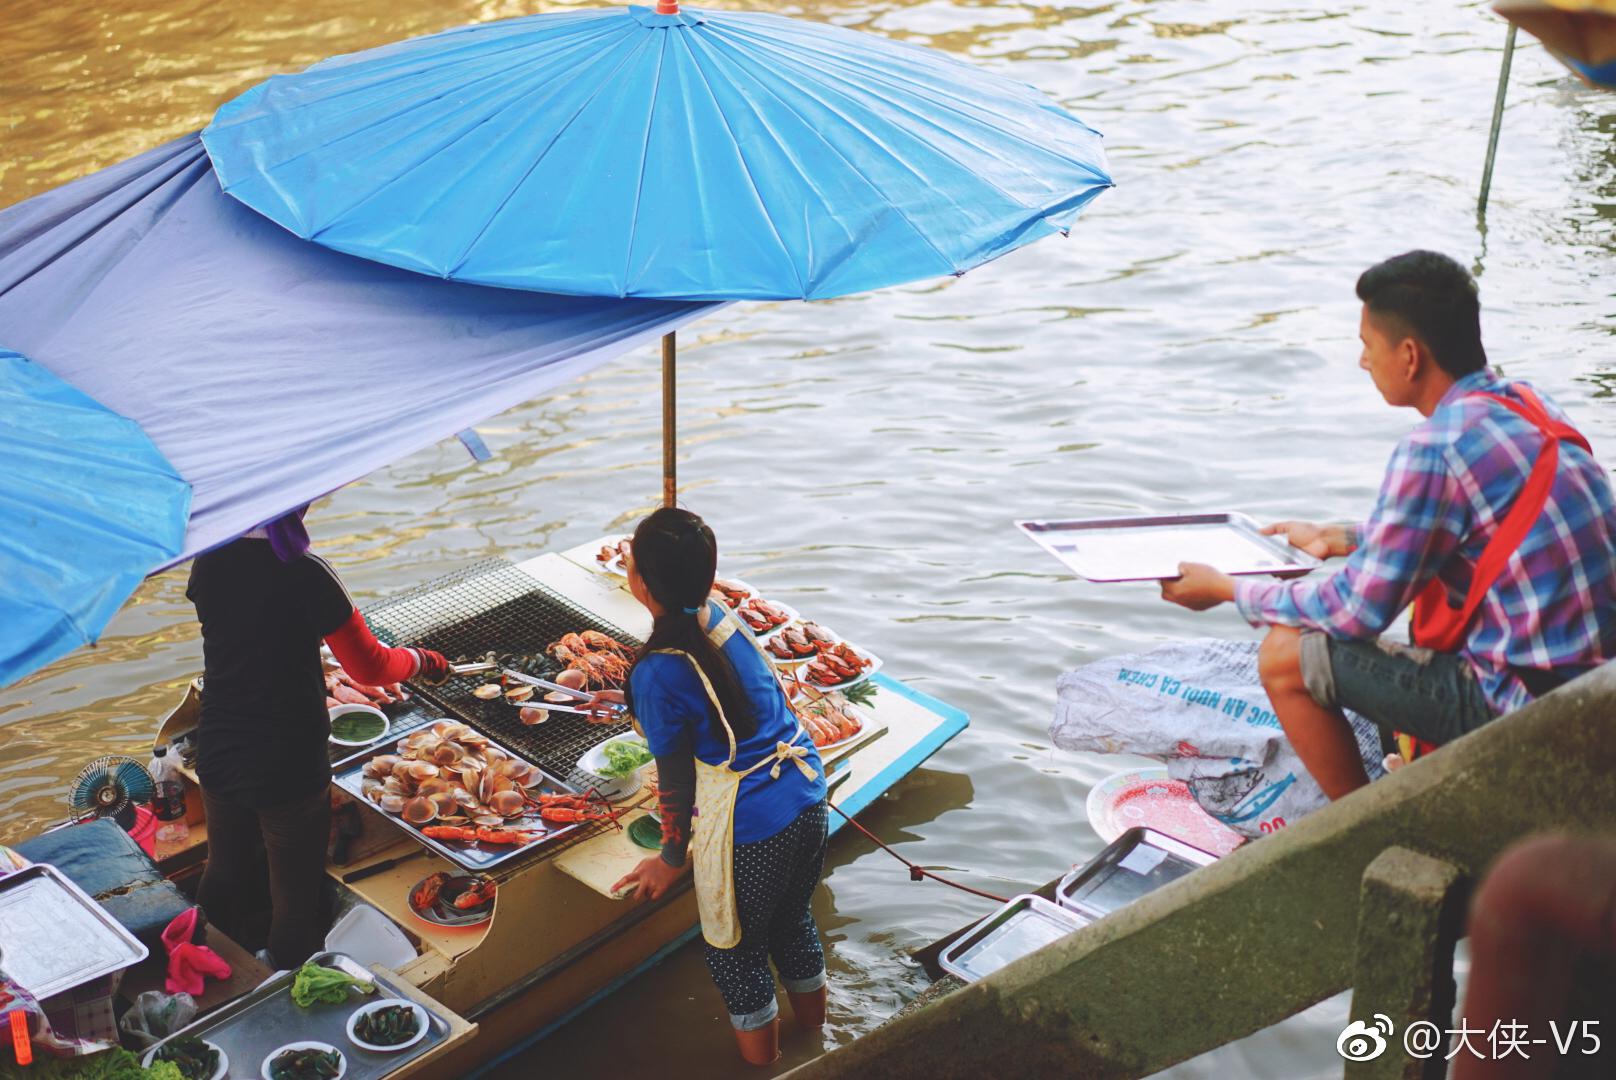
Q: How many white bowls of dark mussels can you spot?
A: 3